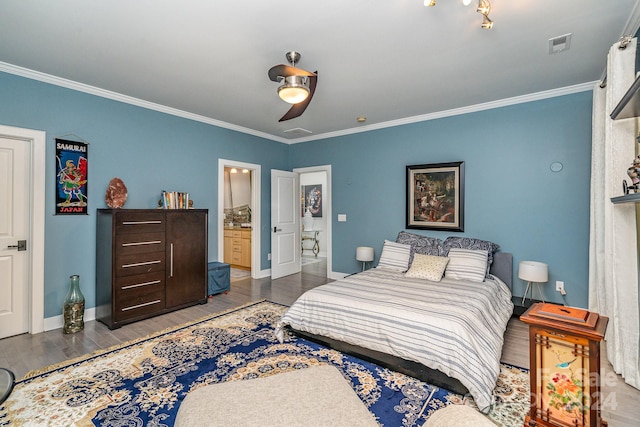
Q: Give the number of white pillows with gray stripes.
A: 2